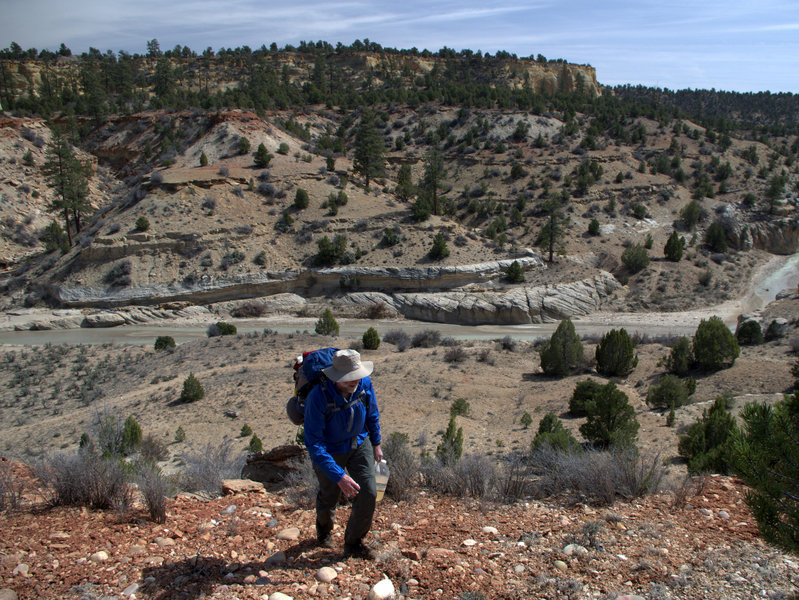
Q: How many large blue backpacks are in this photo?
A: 1